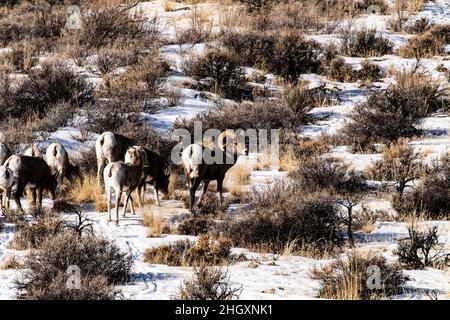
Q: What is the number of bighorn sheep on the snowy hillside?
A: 9